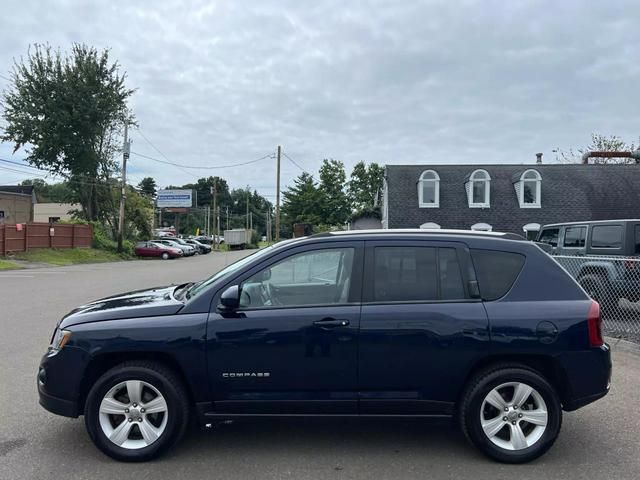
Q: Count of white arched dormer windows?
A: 3